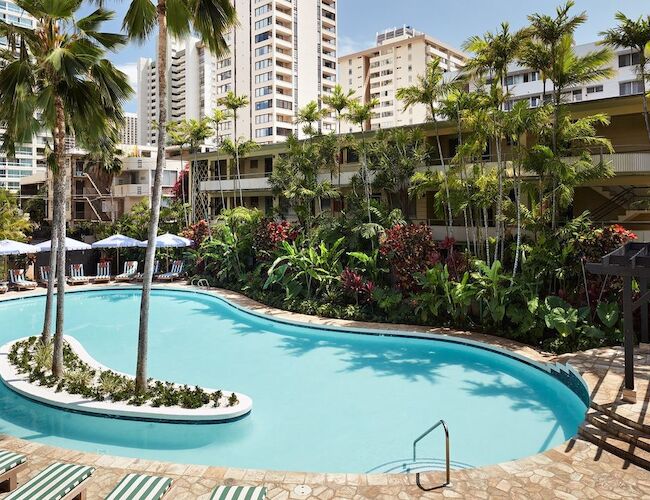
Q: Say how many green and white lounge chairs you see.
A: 4